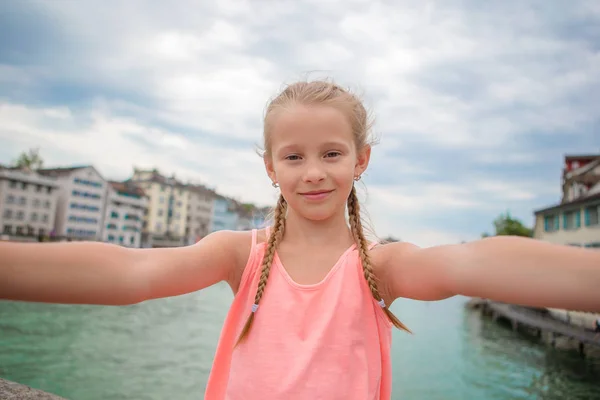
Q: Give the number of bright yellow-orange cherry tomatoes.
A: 0